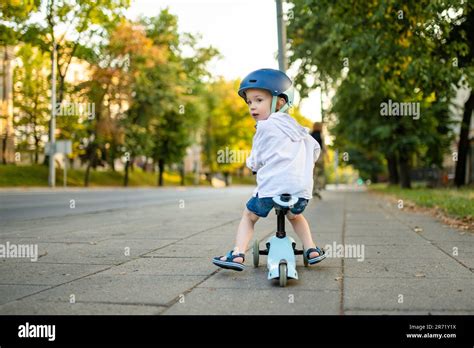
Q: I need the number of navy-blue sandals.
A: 2